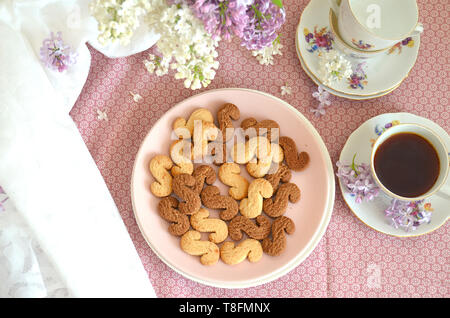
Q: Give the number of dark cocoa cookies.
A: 12